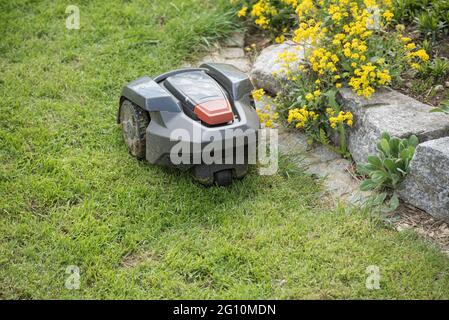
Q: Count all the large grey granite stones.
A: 3